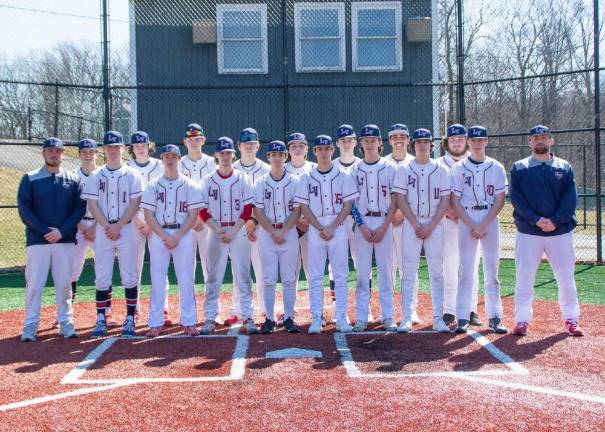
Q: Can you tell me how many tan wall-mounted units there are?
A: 2